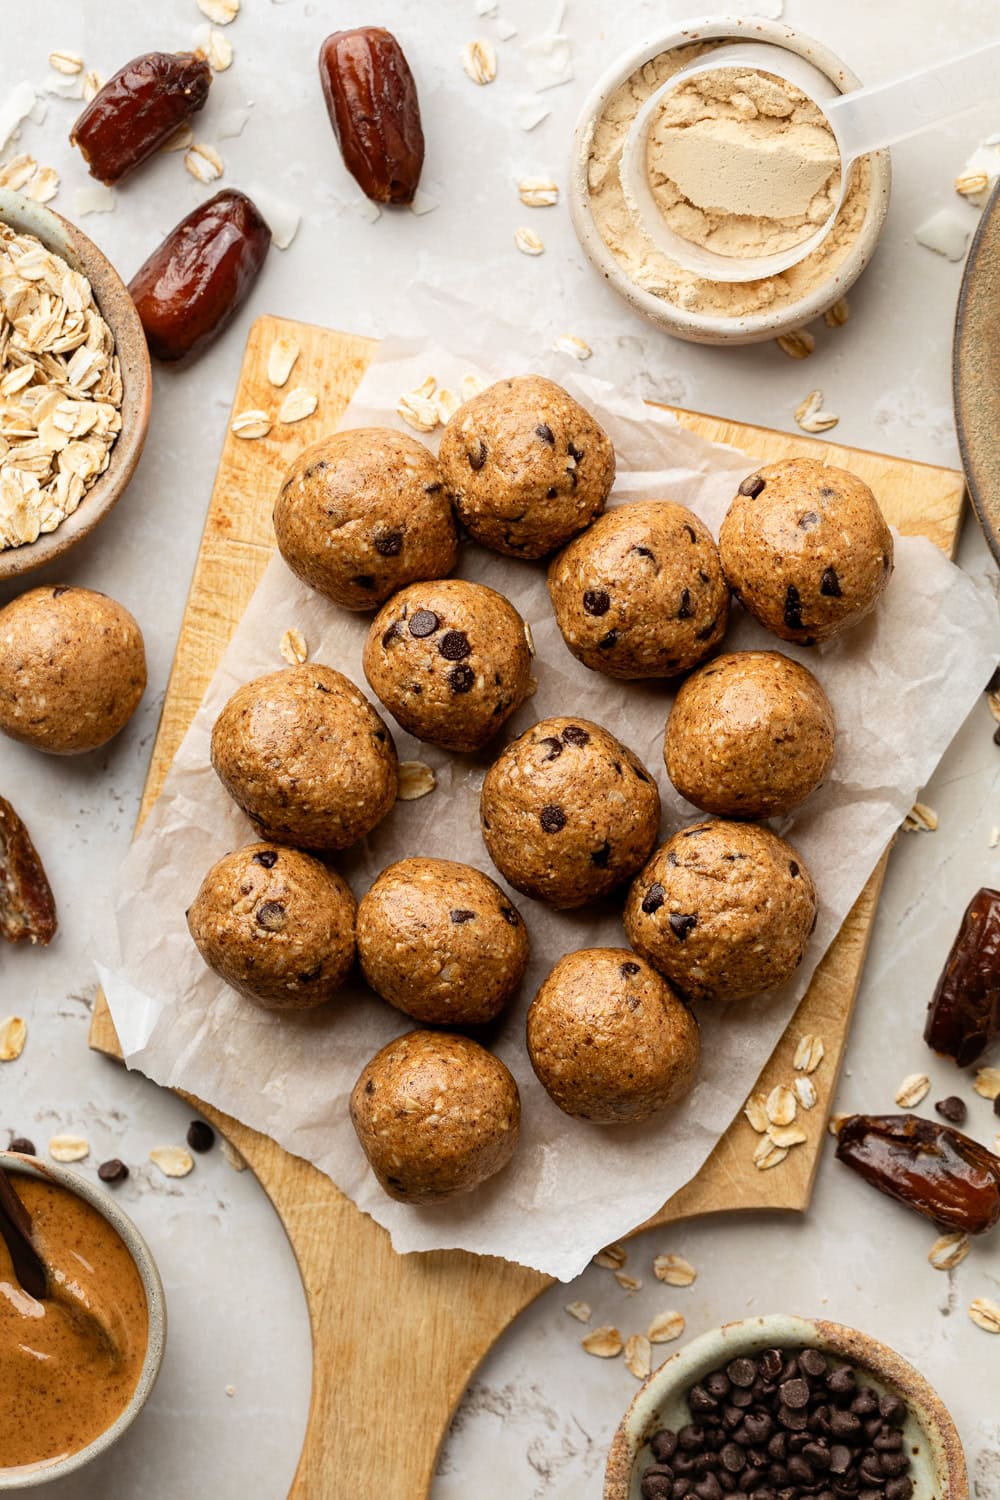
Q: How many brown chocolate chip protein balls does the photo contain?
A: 14